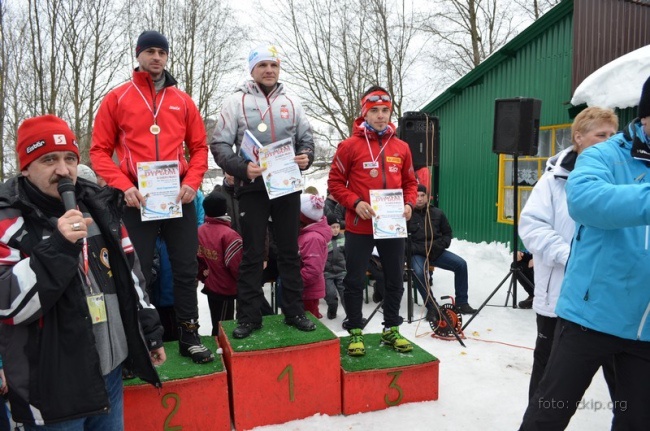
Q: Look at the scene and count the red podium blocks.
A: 3